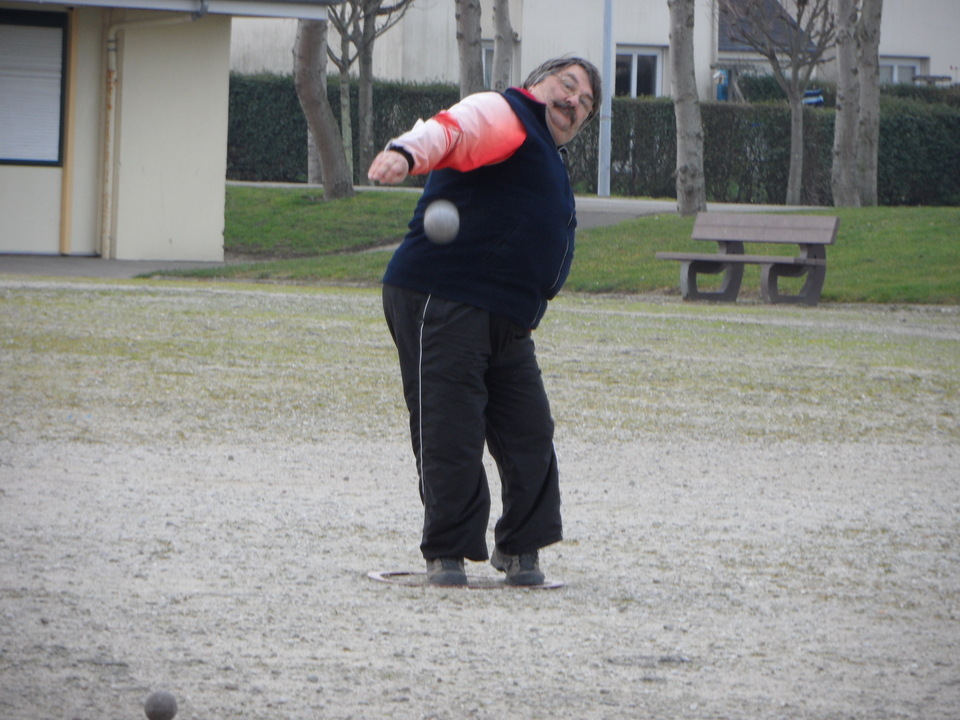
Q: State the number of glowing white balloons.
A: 0